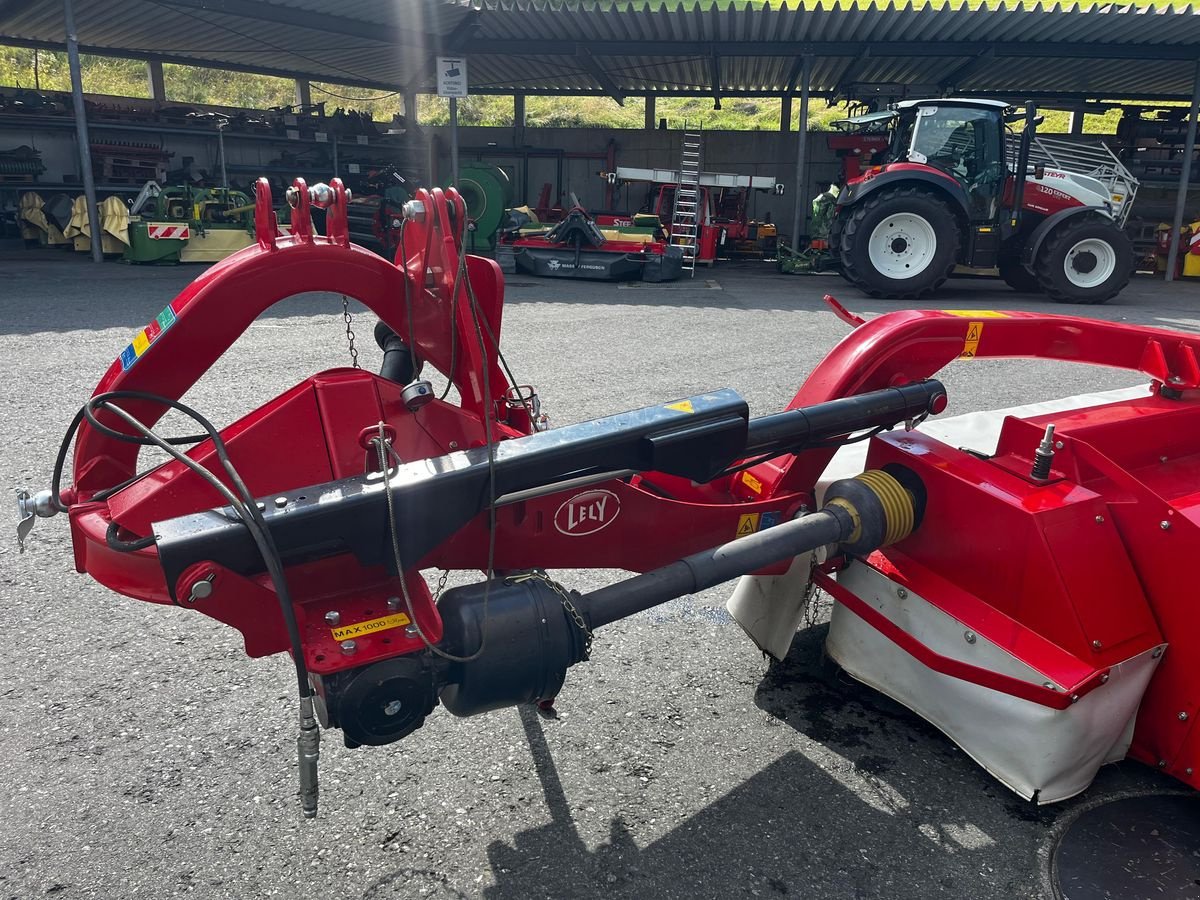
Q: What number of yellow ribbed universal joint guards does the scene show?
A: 1